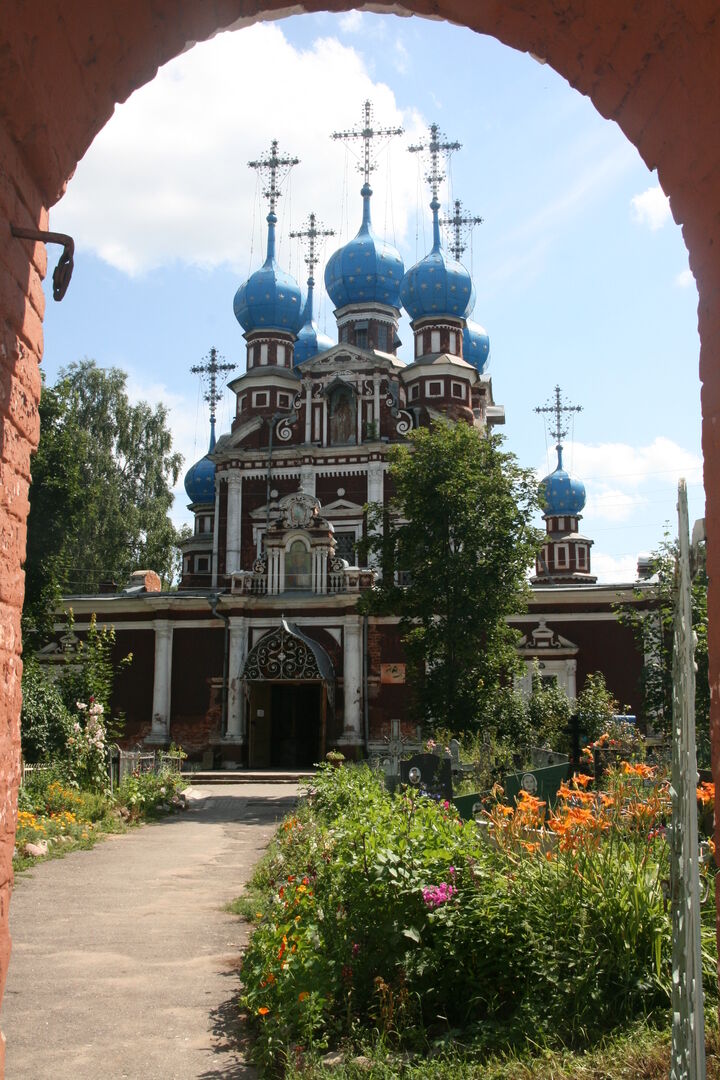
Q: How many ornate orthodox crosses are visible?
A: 7